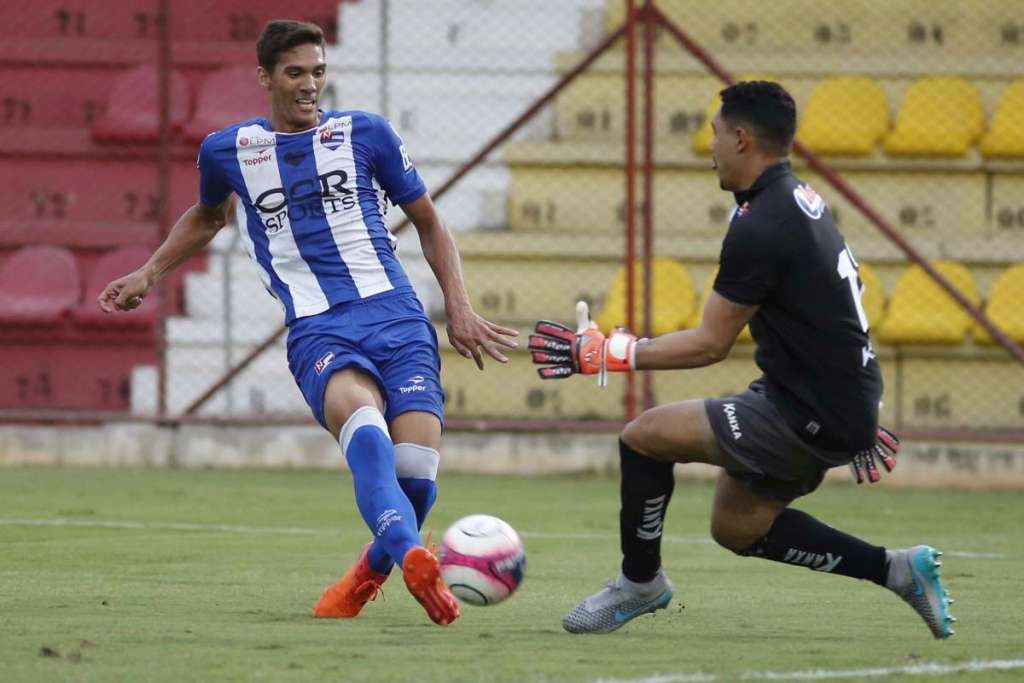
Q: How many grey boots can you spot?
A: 2